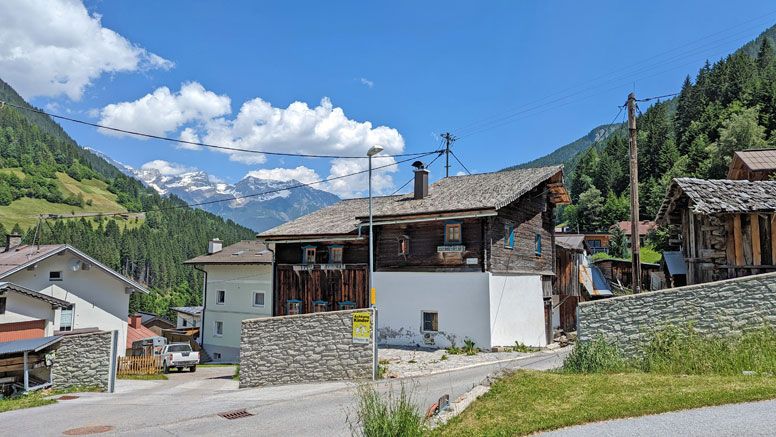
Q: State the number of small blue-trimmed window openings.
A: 8